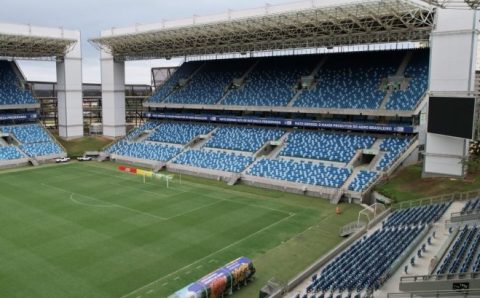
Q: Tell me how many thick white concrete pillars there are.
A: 3